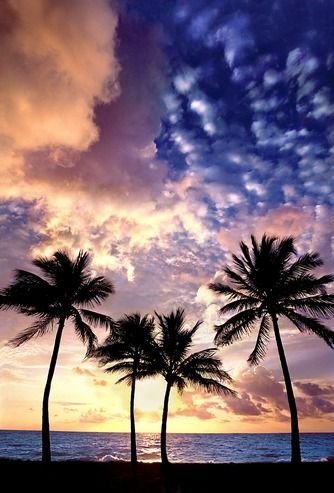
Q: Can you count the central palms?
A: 2